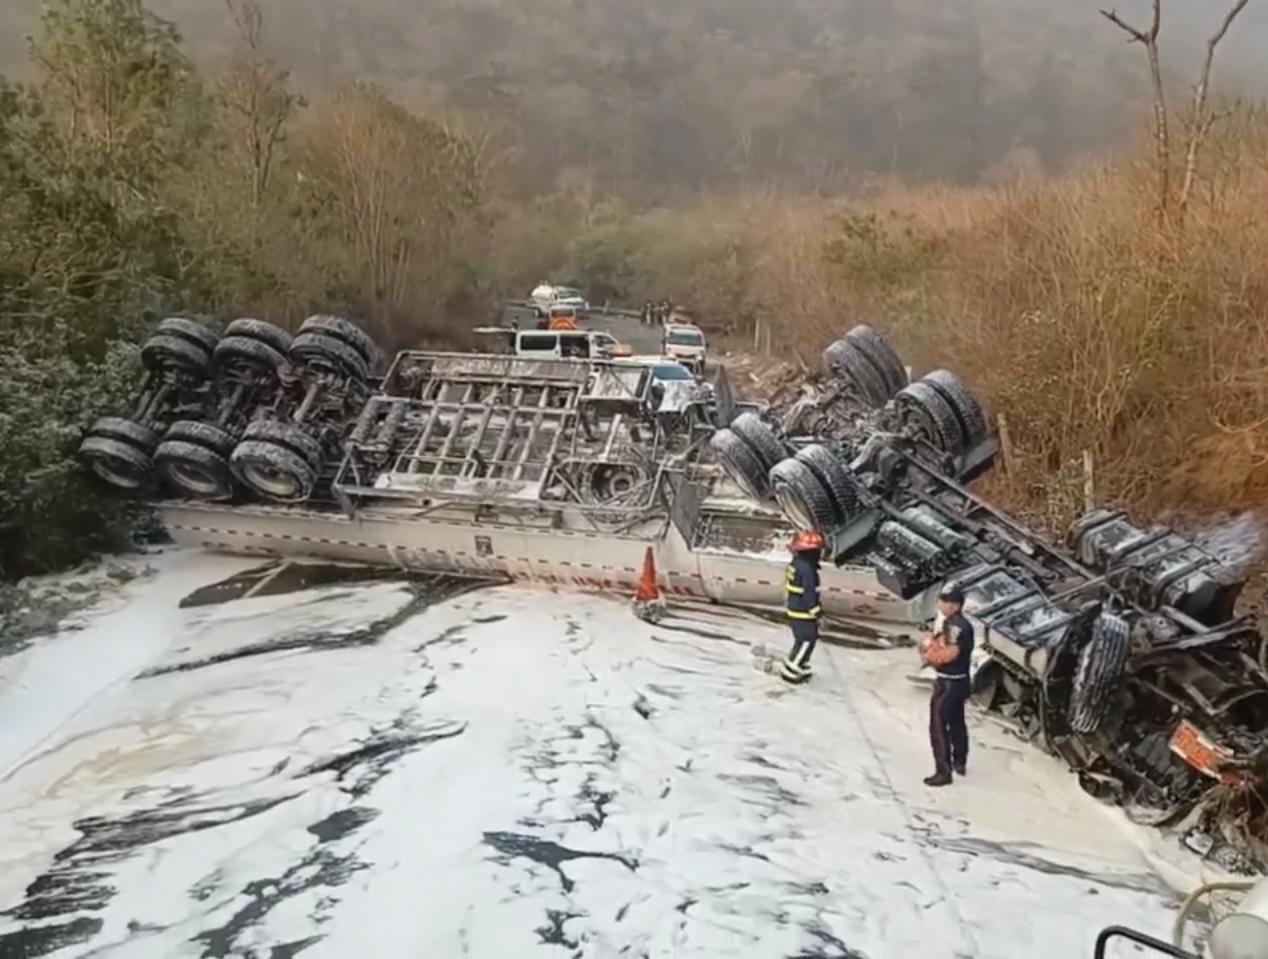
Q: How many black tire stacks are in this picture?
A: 10